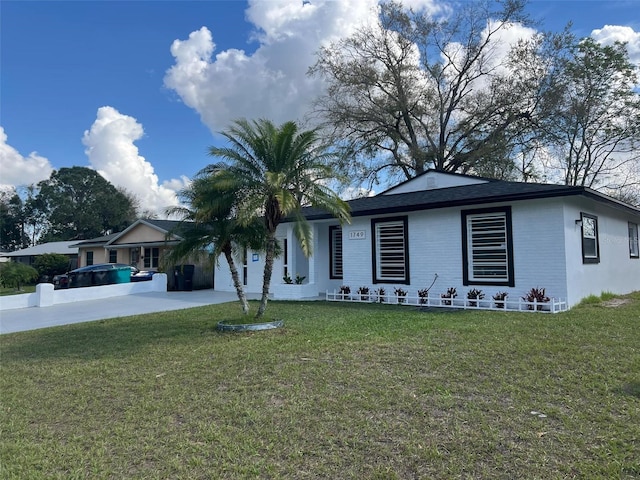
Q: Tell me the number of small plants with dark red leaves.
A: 9